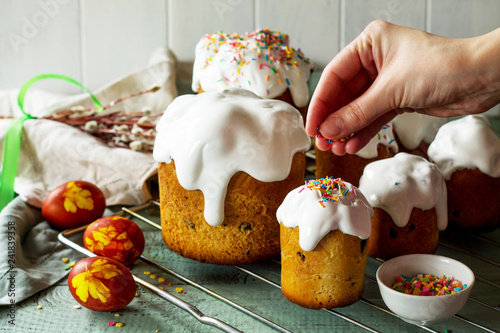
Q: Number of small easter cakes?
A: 5